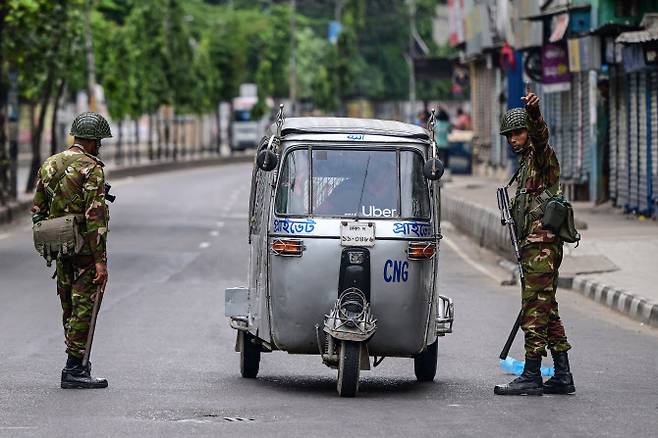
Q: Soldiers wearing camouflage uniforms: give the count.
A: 2